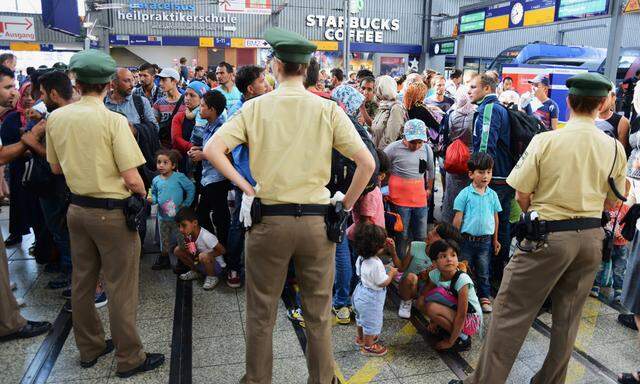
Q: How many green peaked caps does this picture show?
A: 3